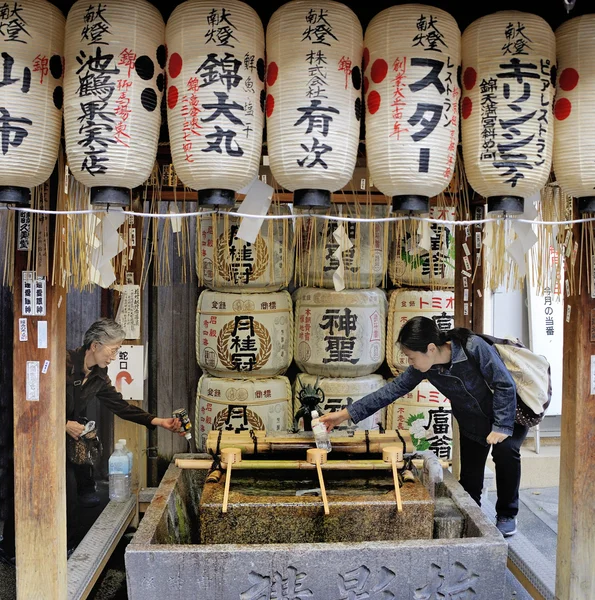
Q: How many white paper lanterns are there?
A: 7